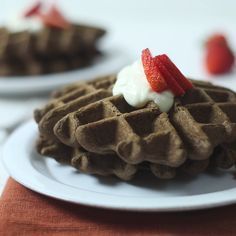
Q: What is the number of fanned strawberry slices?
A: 3